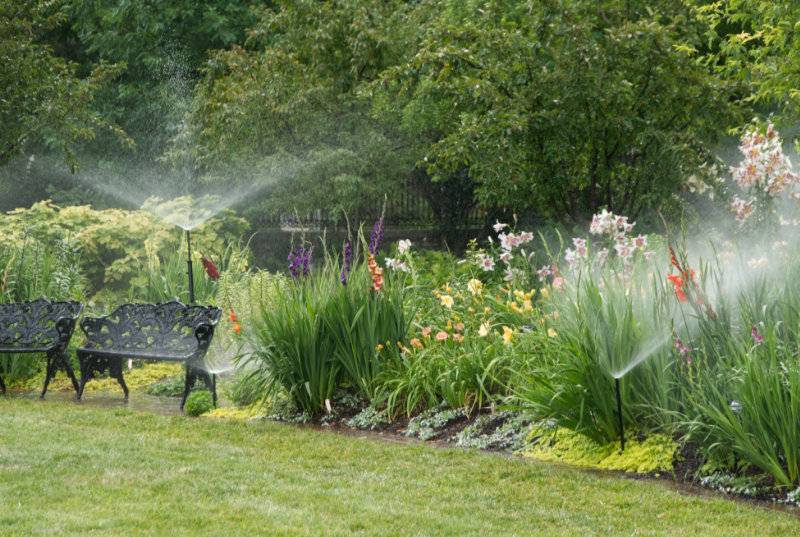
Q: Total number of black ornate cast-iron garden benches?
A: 2